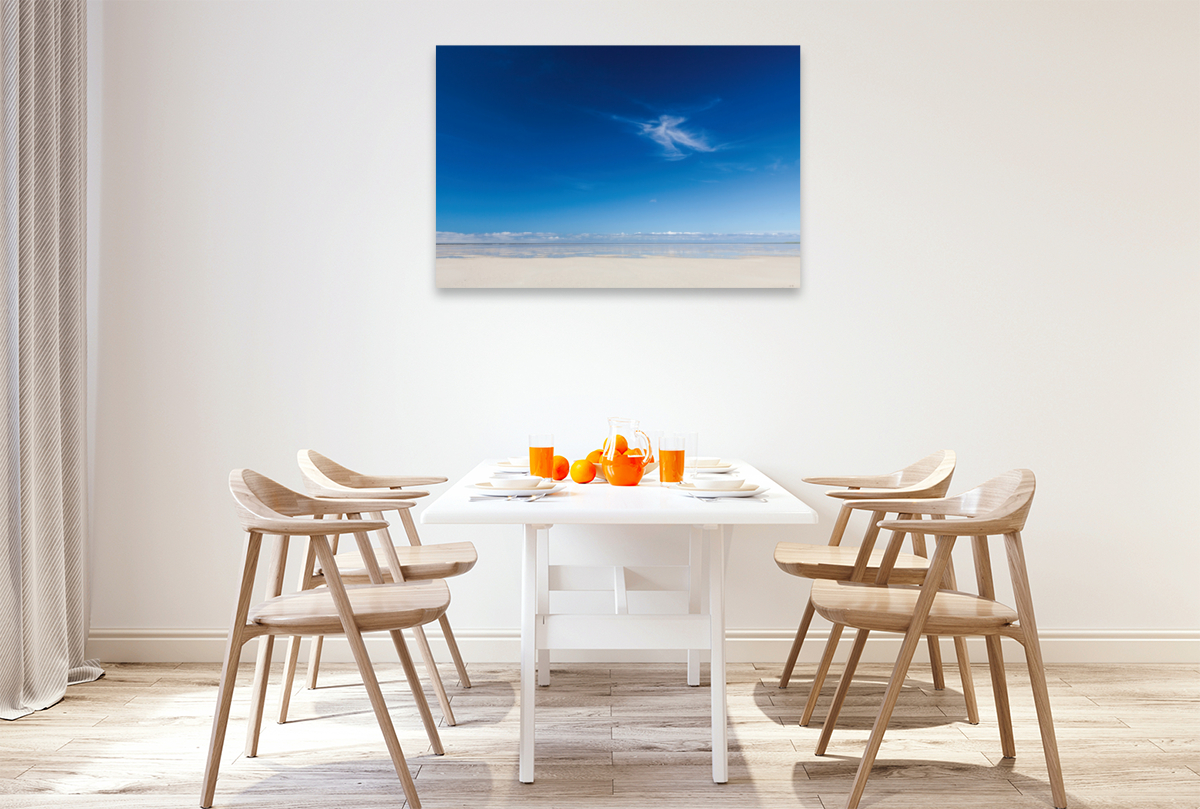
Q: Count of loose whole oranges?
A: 2